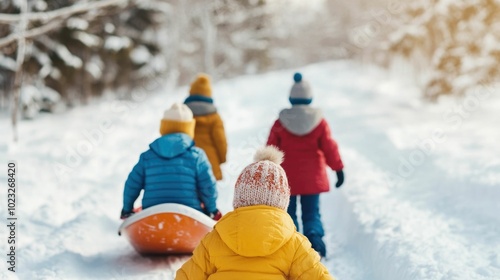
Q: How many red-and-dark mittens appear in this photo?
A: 2